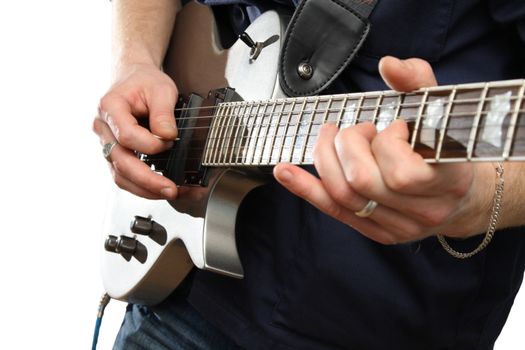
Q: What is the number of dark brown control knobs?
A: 3